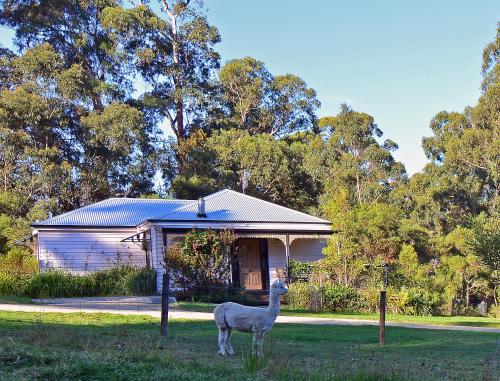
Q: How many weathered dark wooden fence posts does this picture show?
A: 2